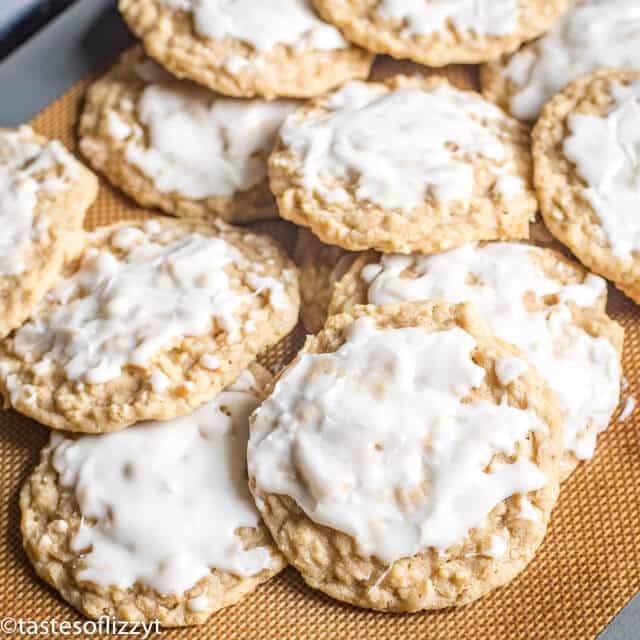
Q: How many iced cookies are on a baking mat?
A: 11